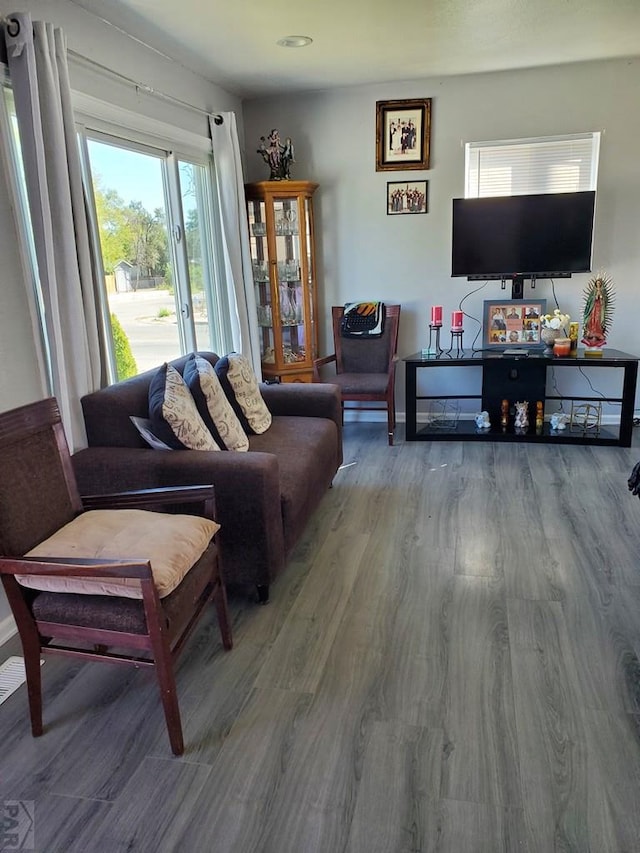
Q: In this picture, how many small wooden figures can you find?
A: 2